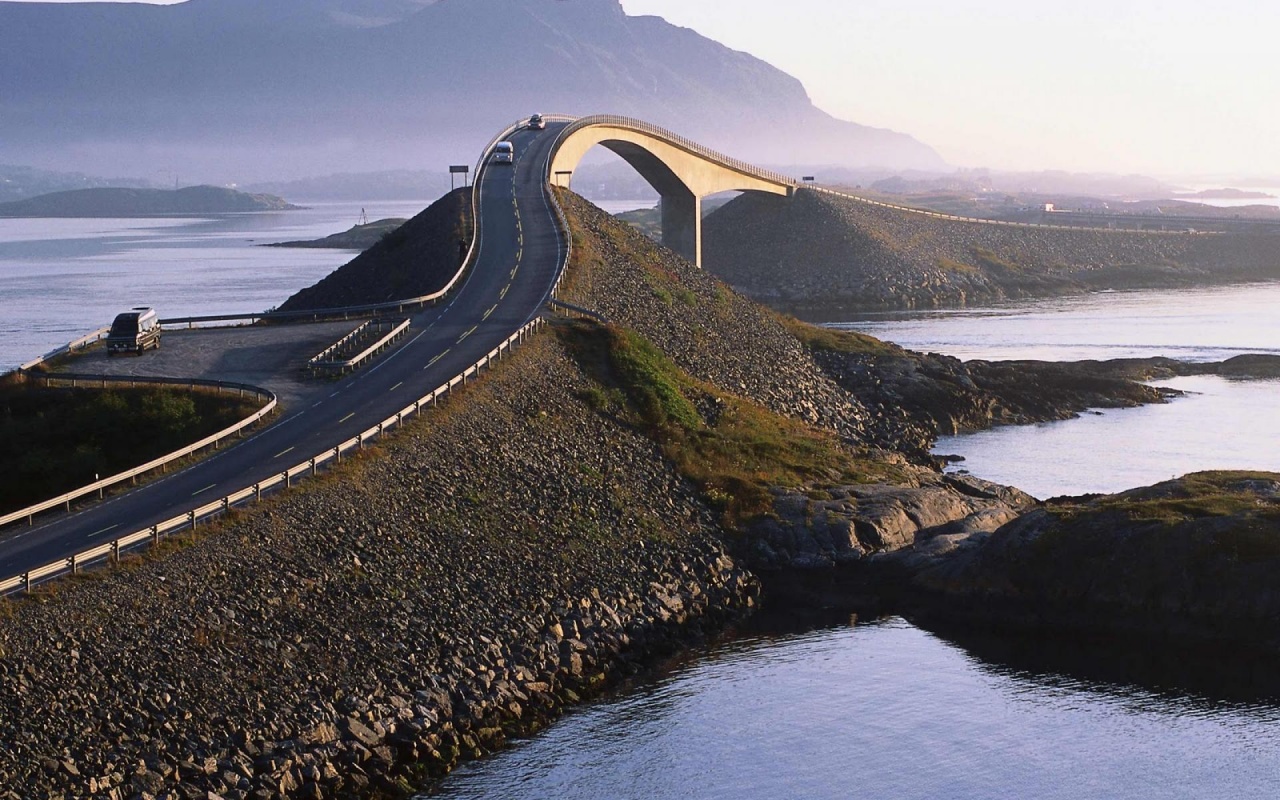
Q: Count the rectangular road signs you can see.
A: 3